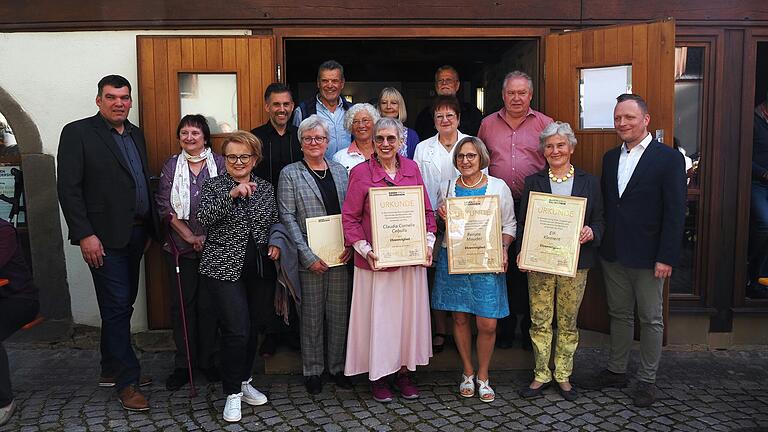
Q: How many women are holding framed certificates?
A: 3